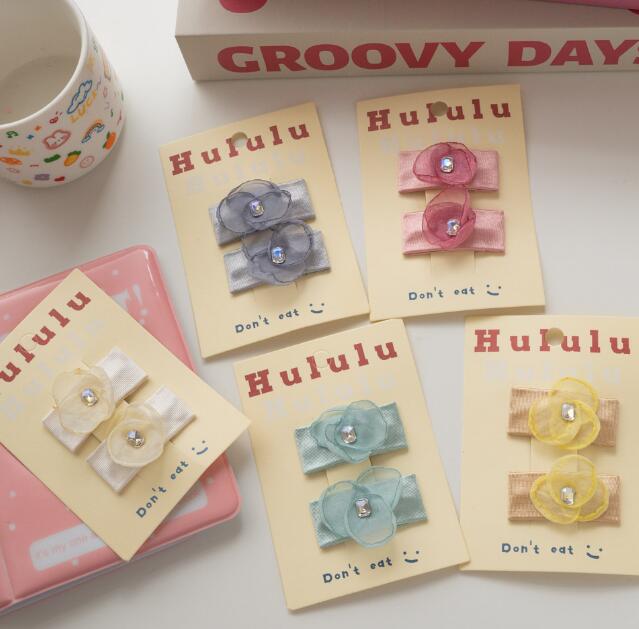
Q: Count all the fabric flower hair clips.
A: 10